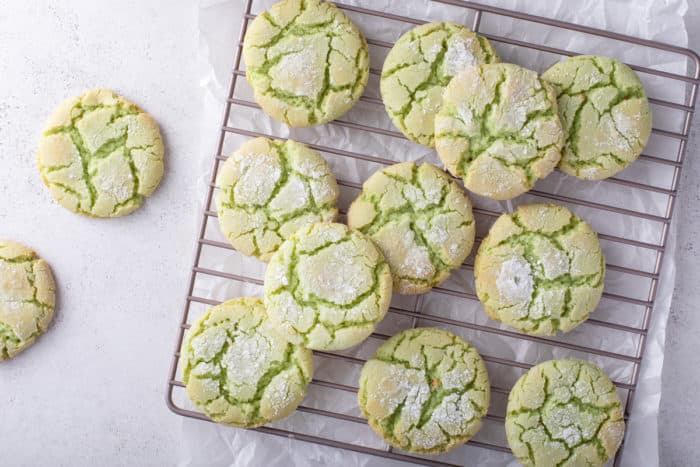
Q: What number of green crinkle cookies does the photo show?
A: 13